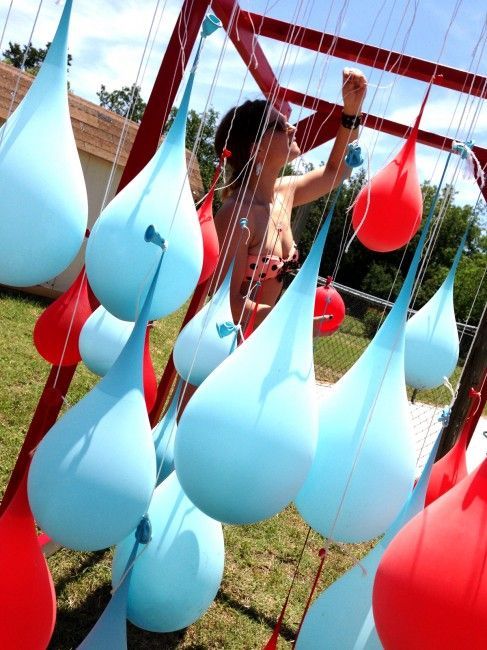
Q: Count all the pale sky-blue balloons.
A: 12